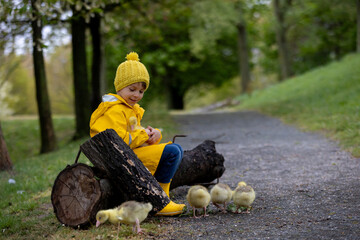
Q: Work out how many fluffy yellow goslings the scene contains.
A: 5